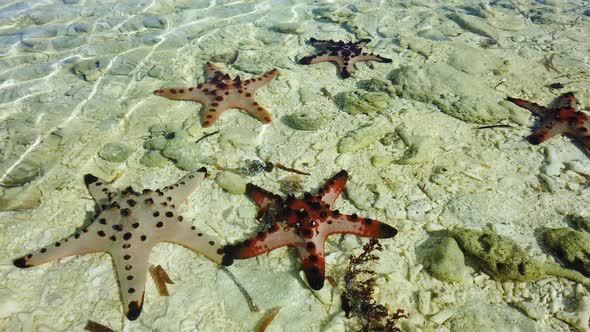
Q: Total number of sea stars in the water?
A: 5